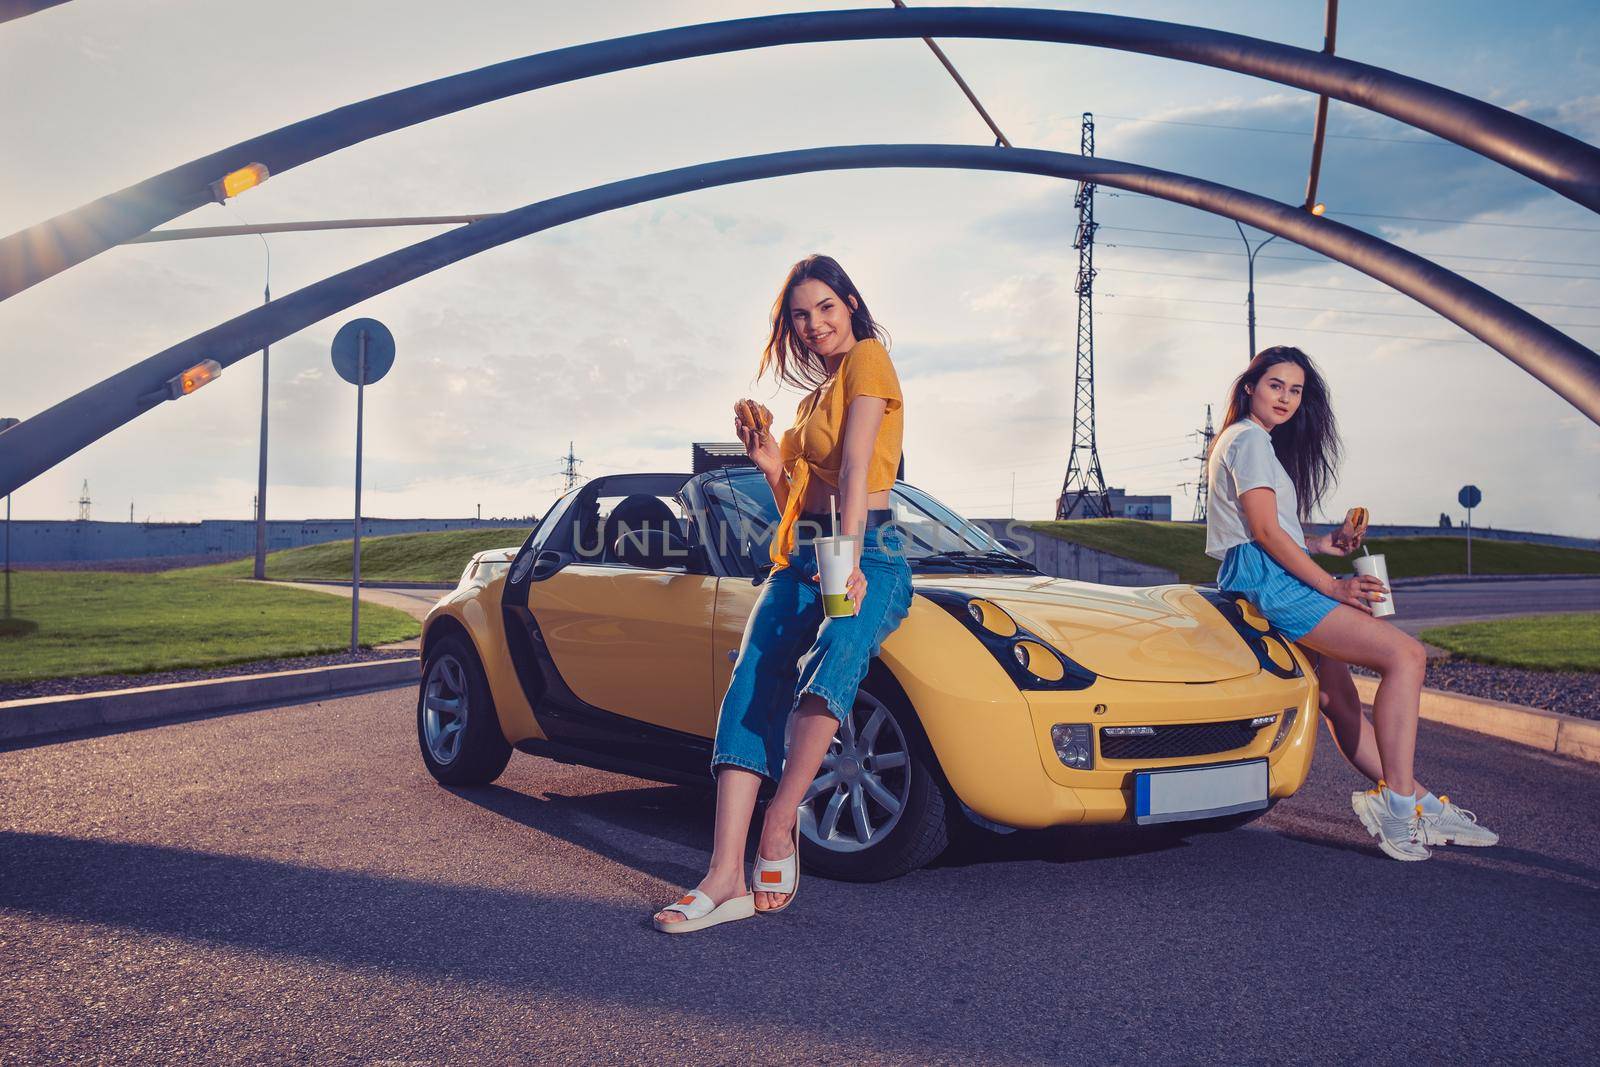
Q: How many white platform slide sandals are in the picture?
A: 2